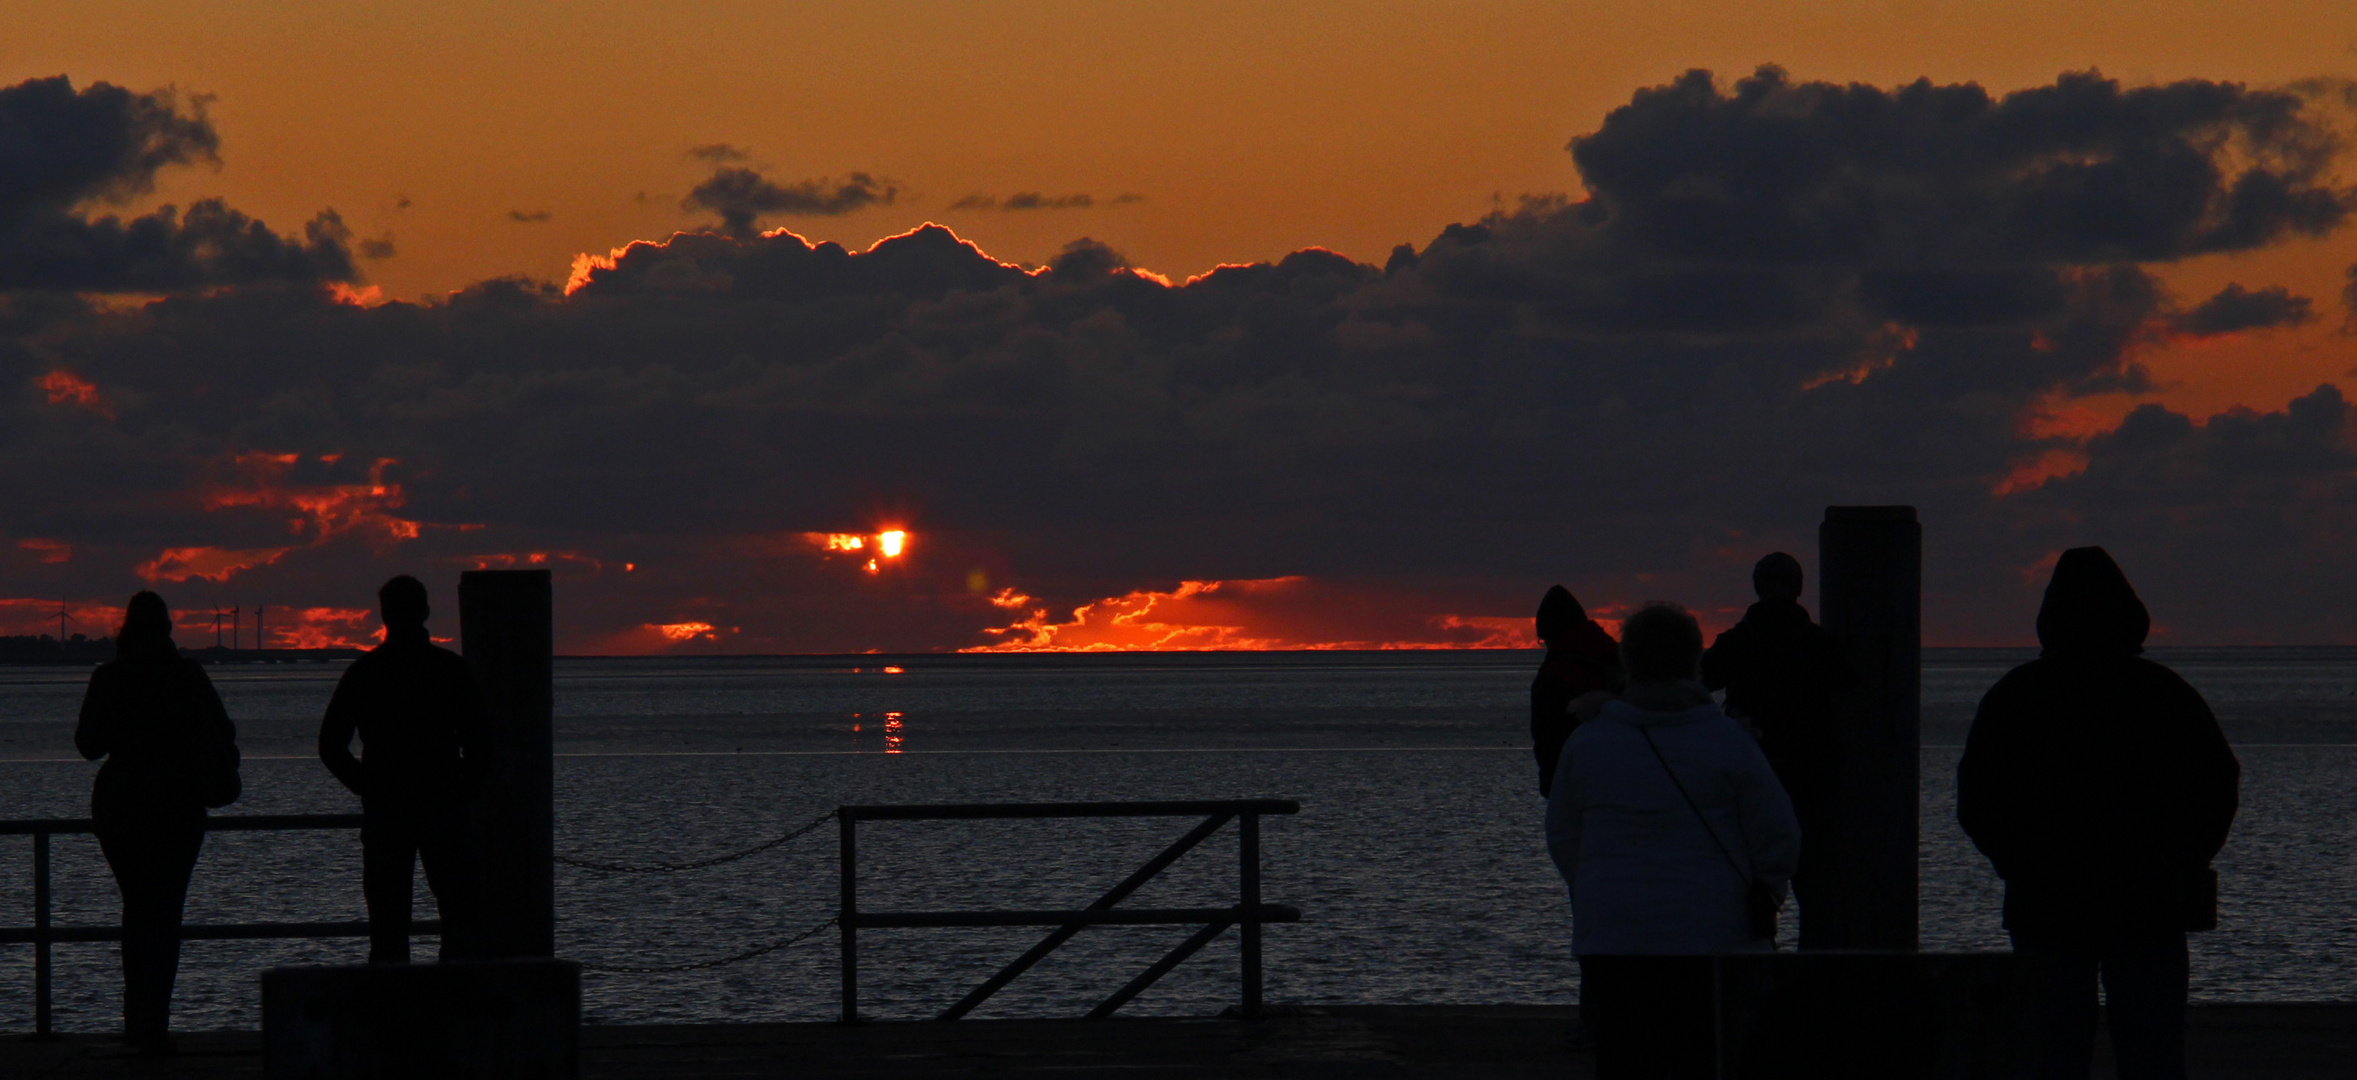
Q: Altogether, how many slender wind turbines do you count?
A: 4